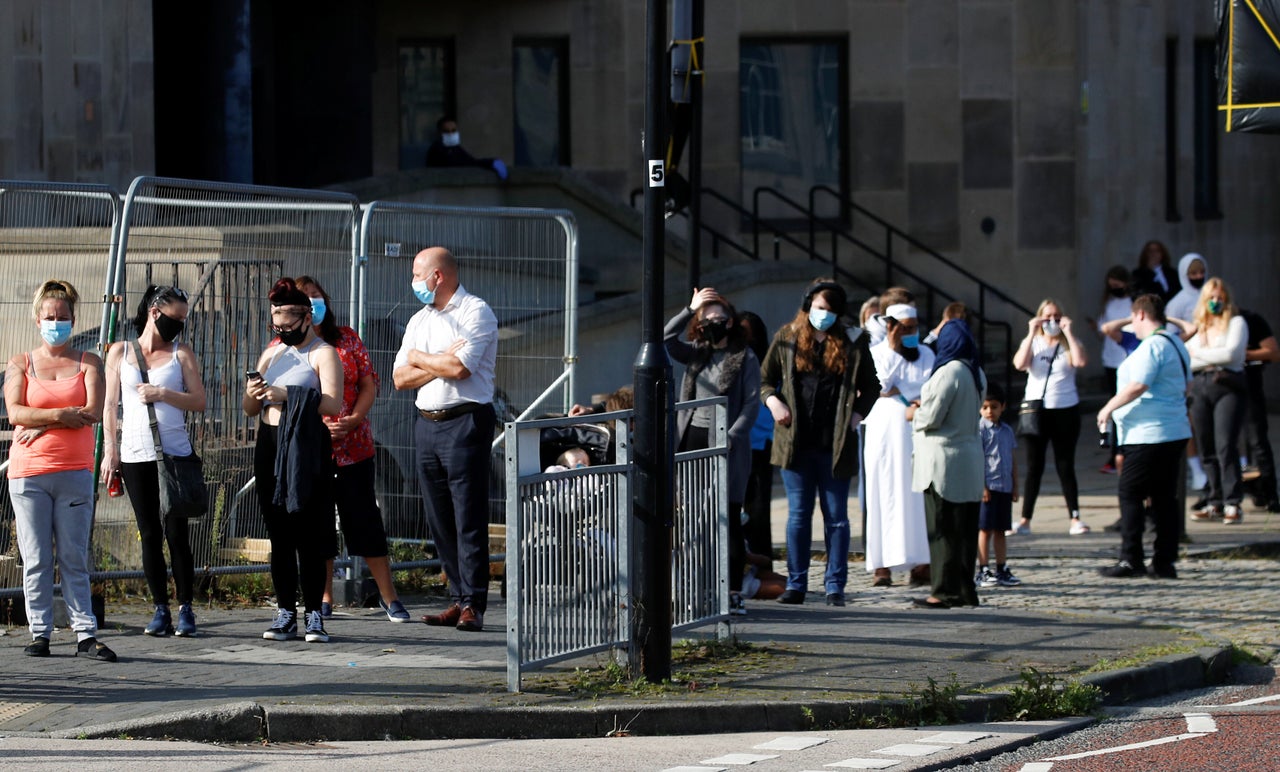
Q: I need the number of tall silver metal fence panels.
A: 3